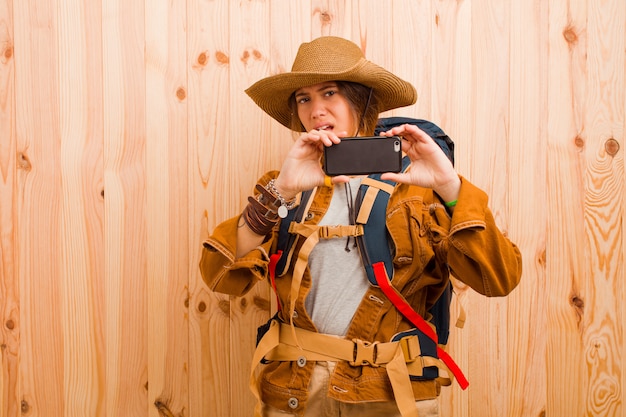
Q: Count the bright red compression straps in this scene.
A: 2